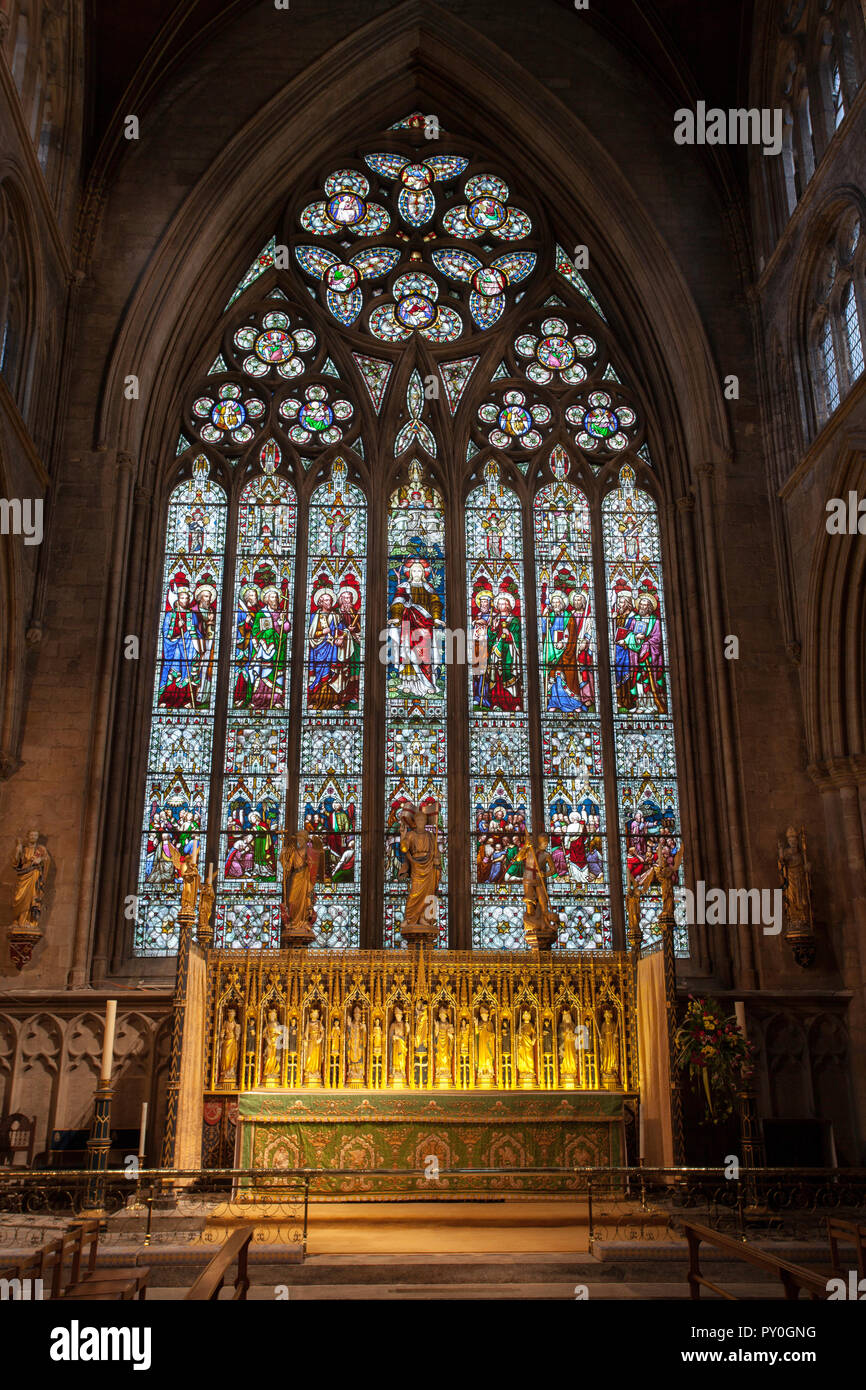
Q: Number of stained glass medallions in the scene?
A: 12